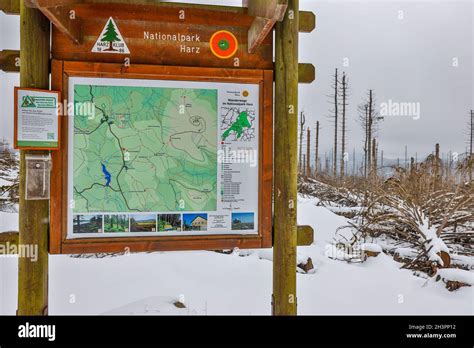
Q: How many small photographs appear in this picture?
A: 6